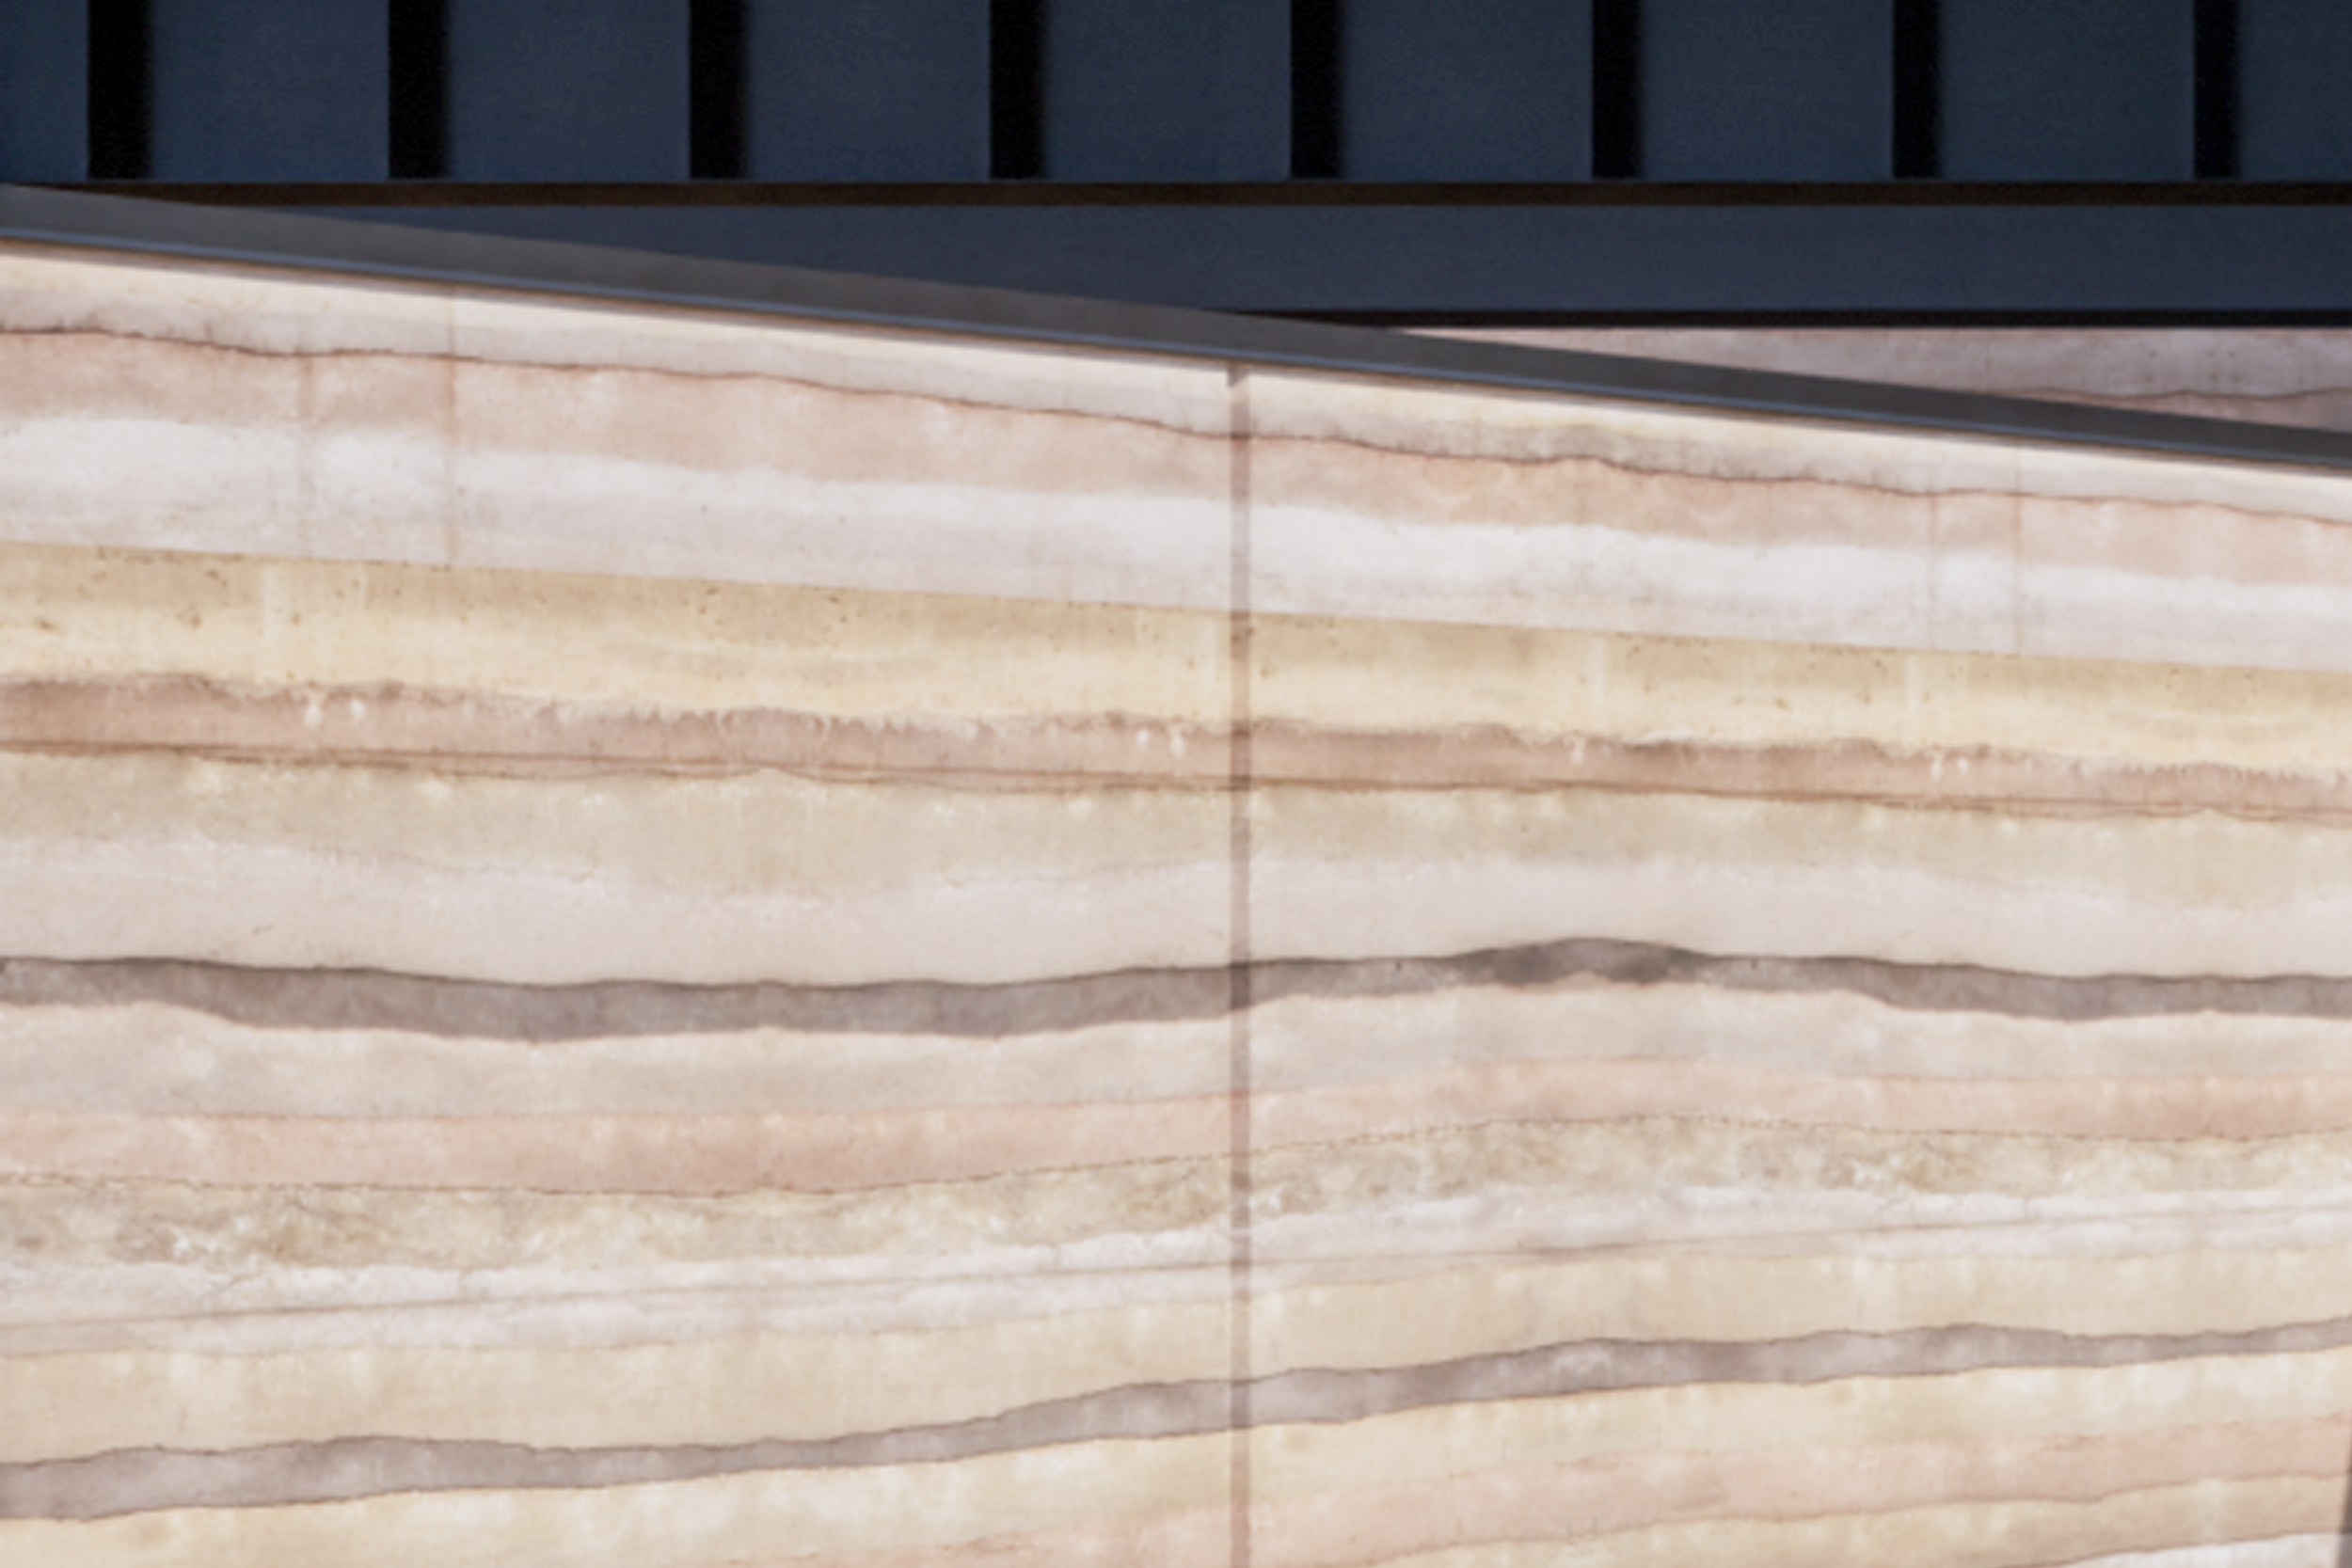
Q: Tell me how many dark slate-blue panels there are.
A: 9